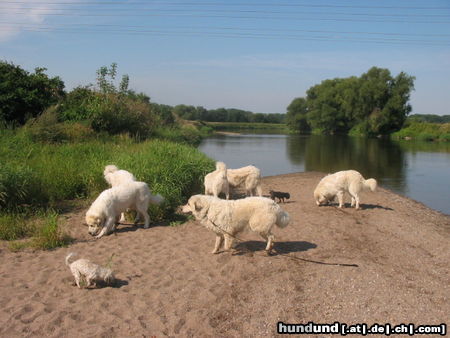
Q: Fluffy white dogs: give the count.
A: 7